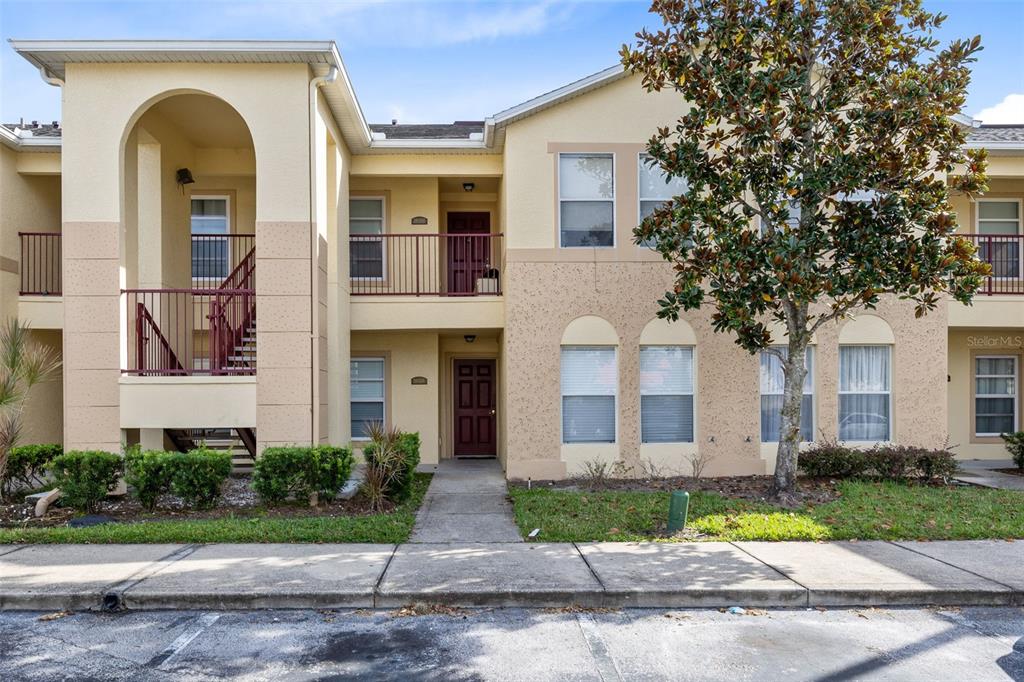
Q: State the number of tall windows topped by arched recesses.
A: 4